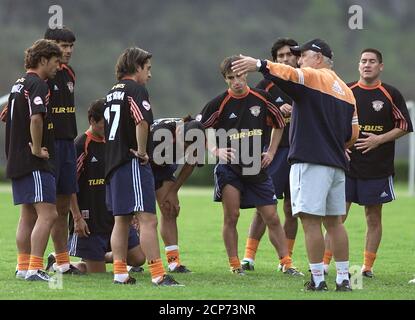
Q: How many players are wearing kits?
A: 8